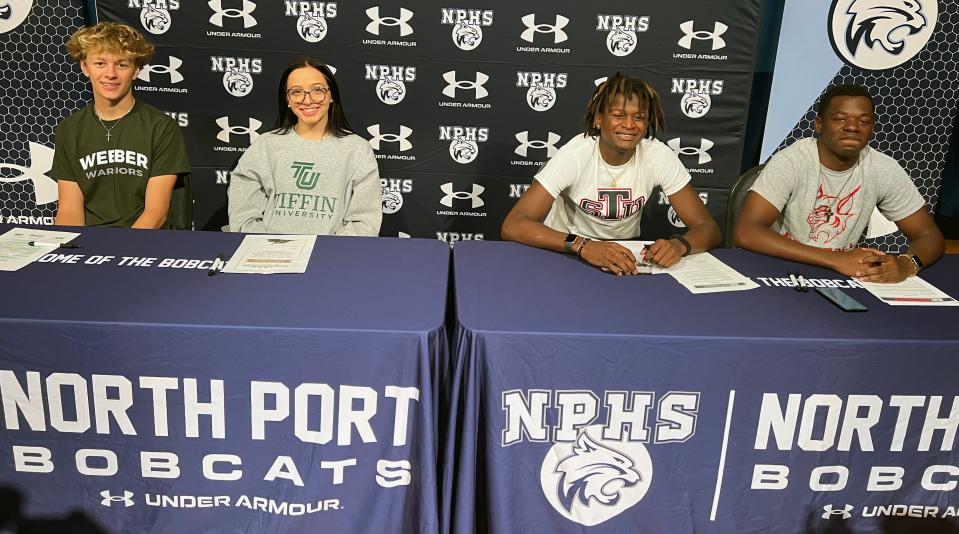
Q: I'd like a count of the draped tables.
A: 2